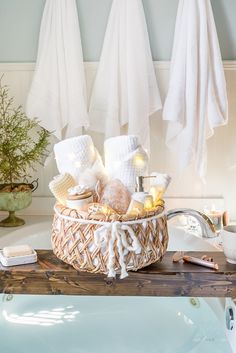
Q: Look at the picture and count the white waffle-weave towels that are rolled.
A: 2